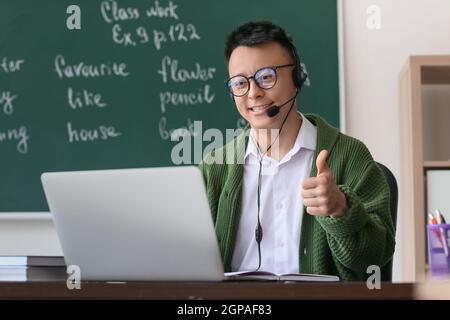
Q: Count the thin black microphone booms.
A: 1